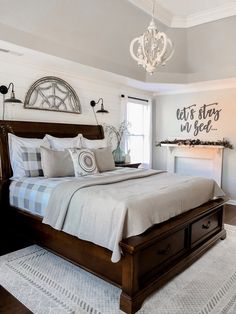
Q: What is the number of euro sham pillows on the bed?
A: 3